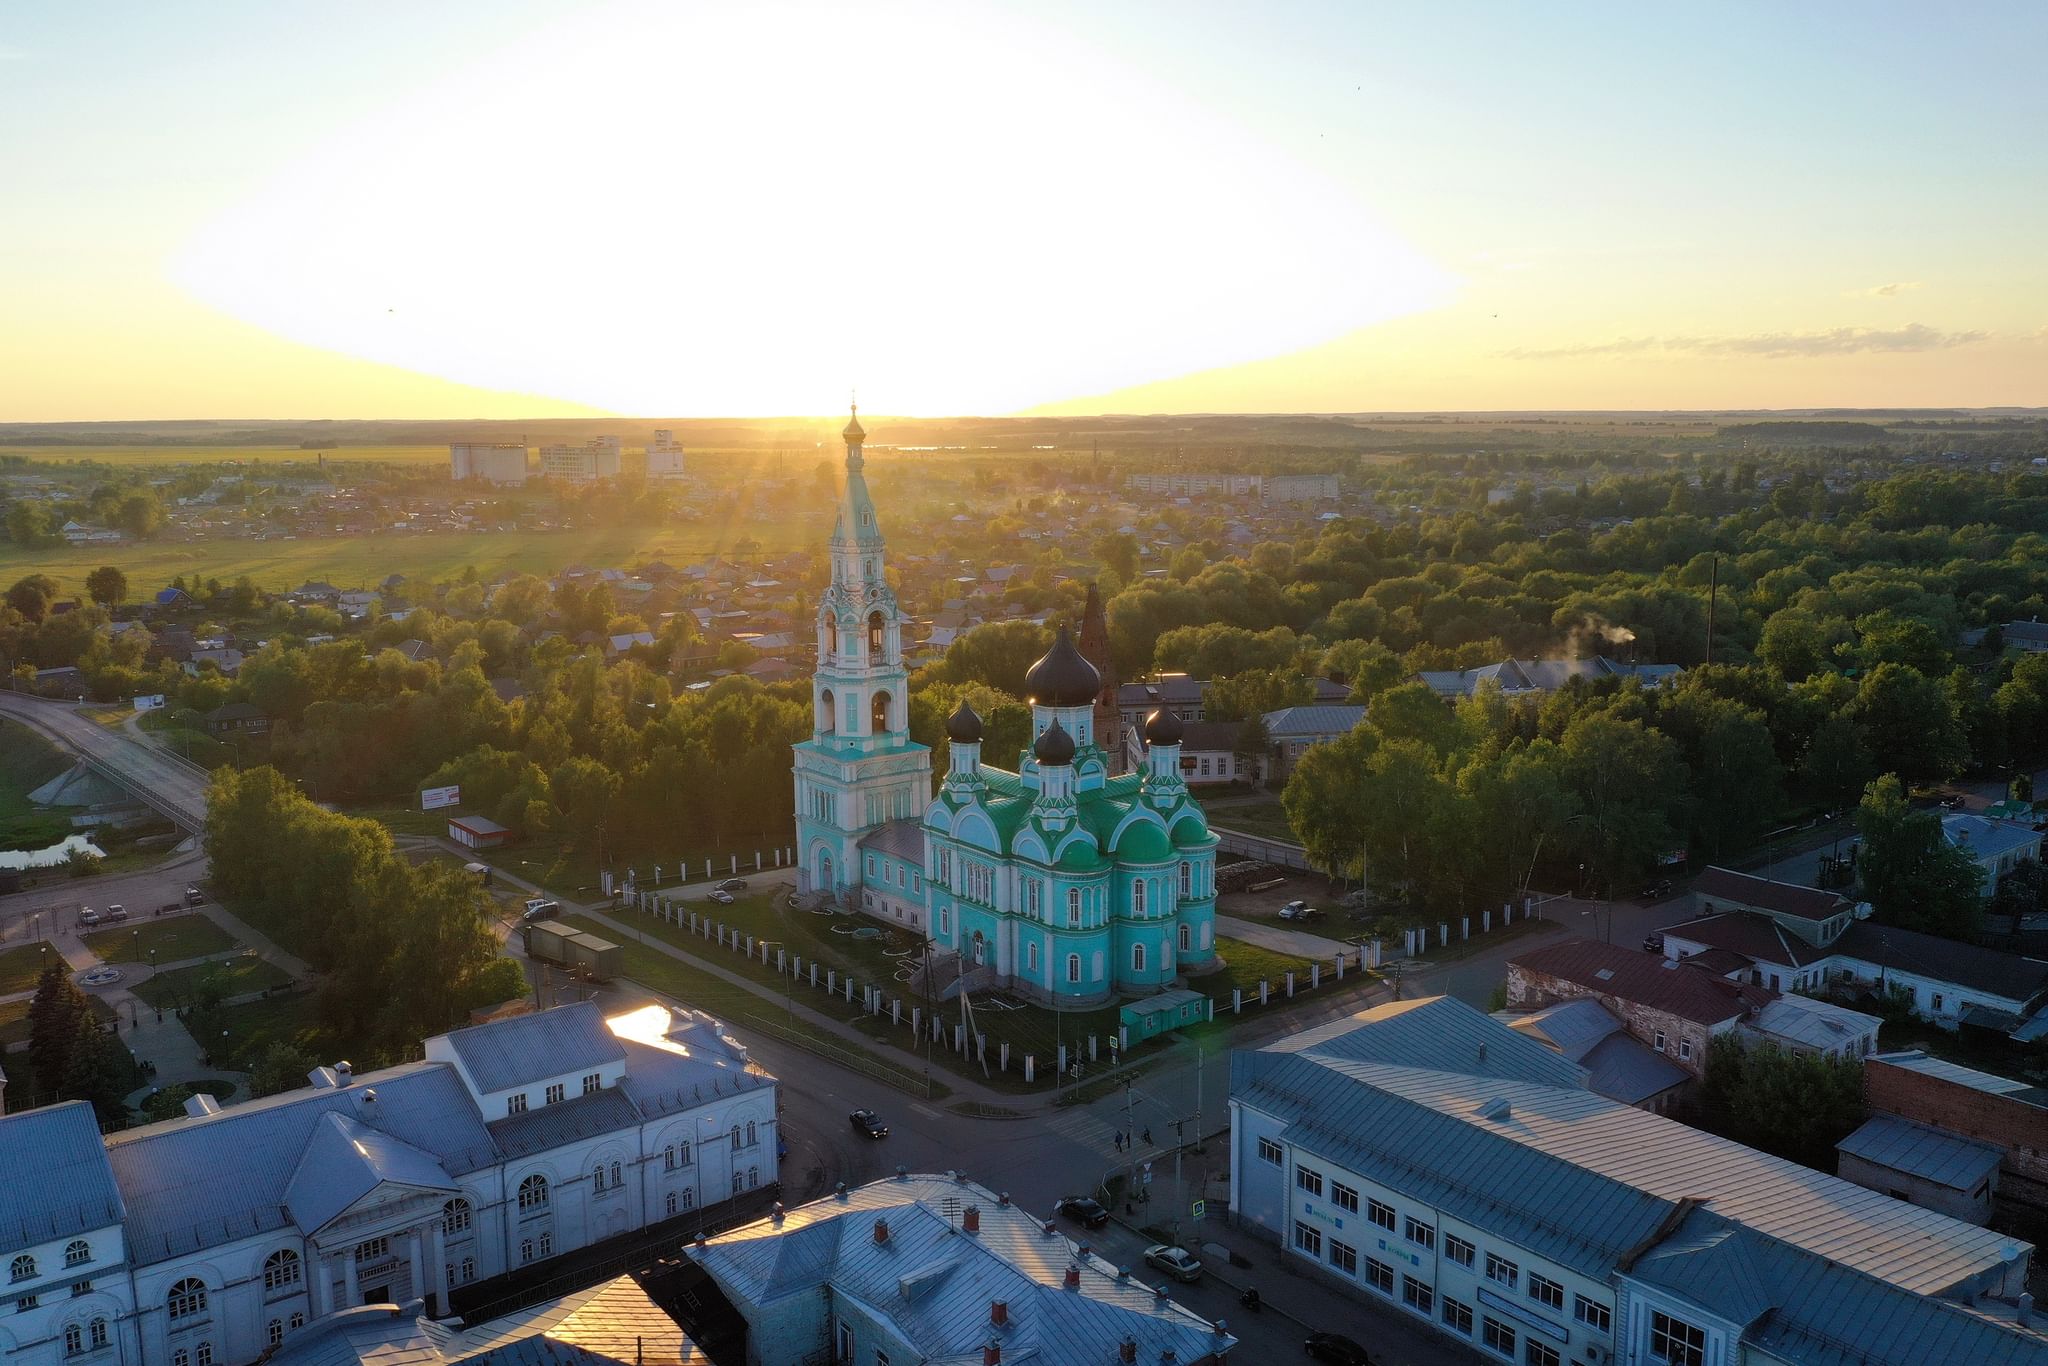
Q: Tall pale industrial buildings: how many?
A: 3